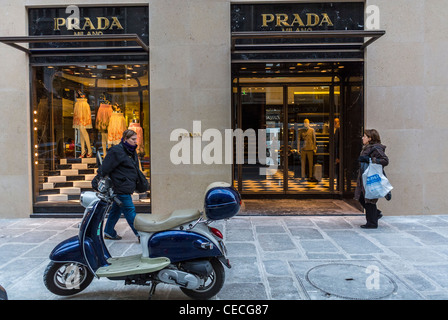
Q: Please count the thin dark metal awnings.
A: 2